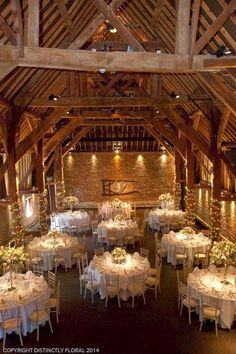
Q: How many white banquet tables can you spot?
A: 9